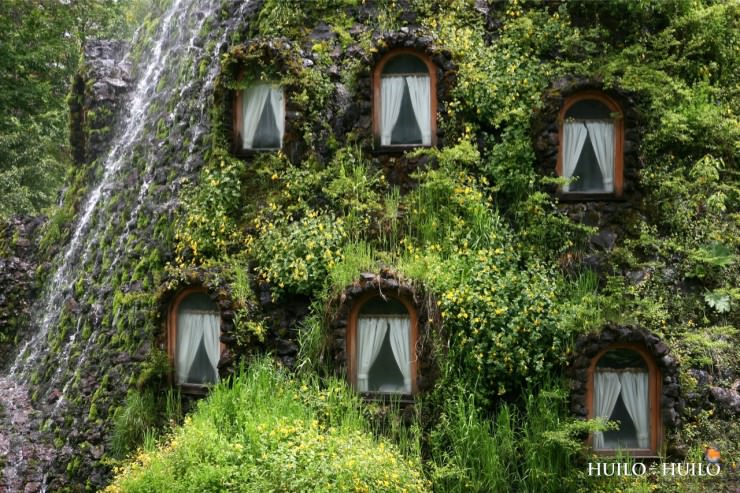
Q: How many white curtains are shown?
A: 12